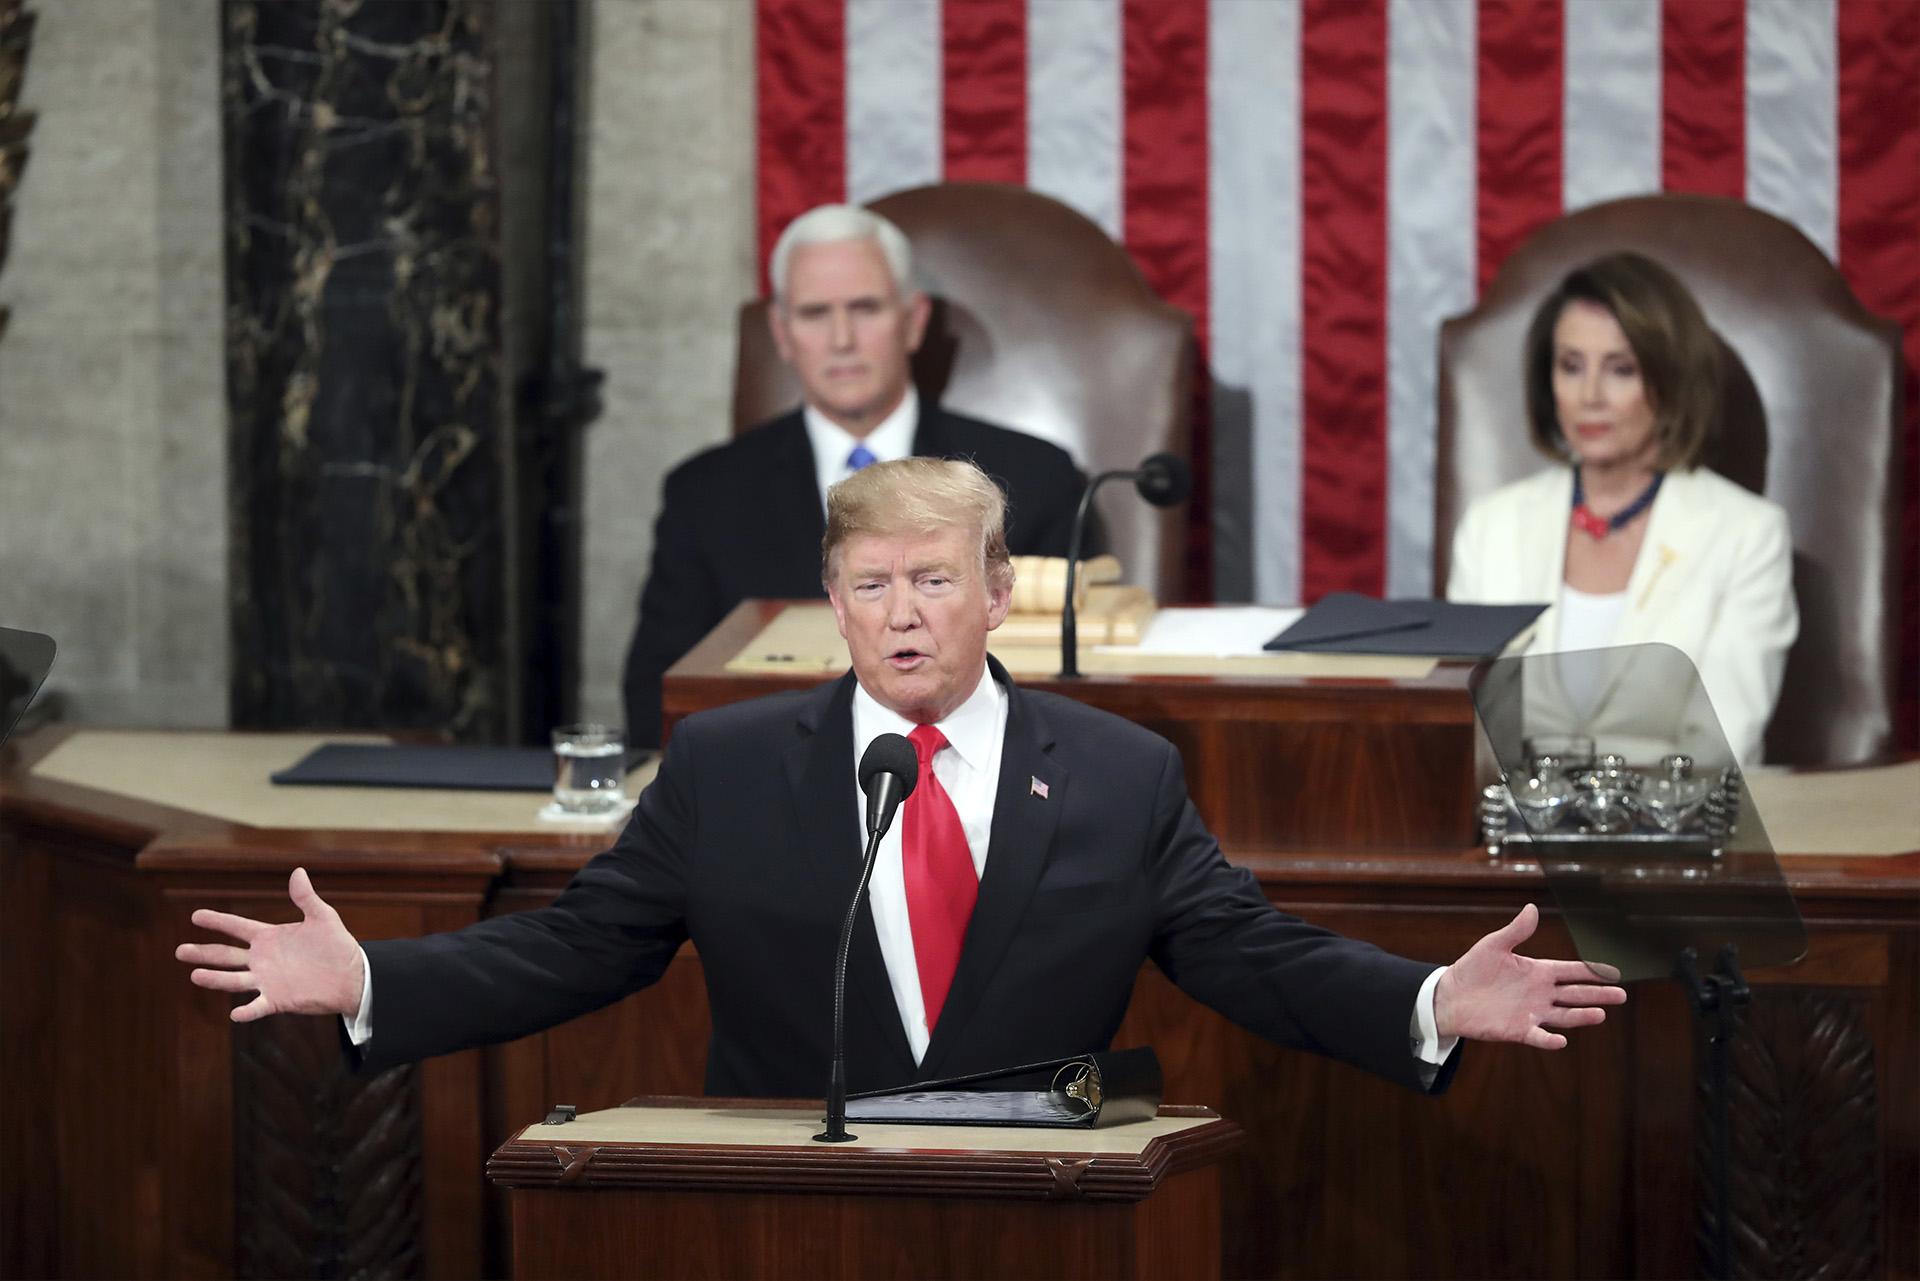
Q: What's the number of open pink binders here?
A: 0